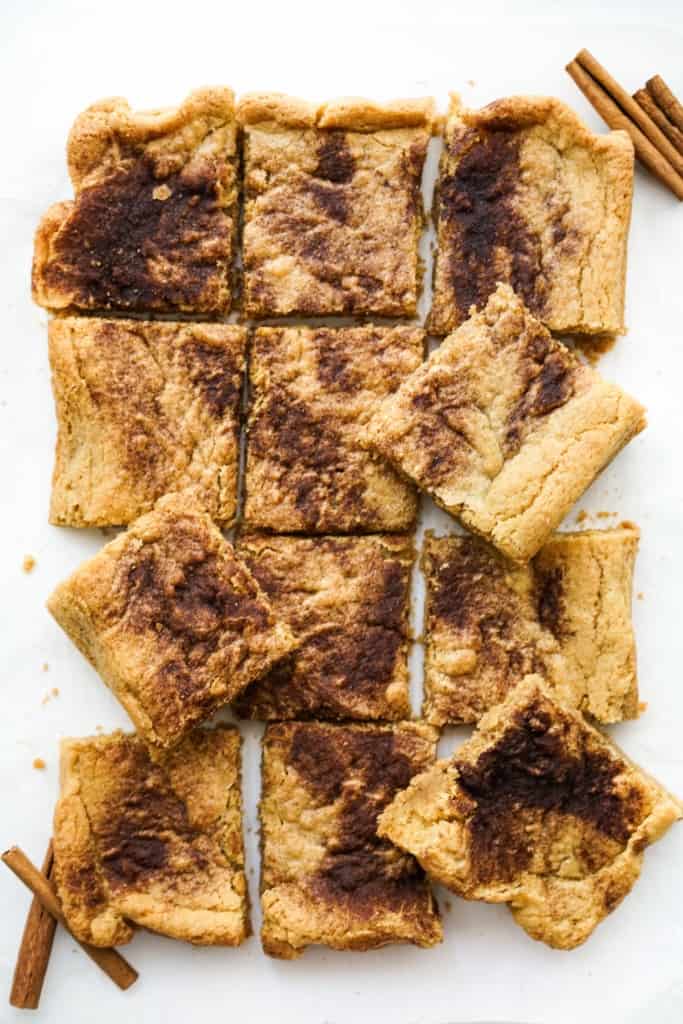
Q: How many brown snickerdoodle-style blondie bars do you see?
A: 12